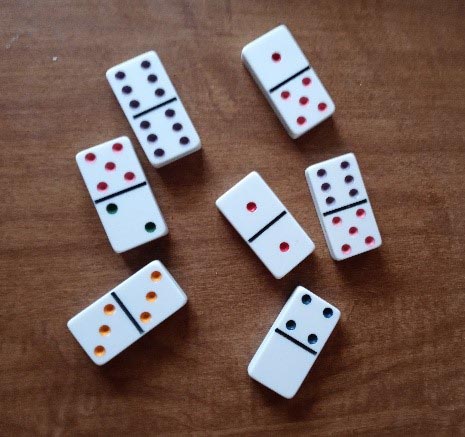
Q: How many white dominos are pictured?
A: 7